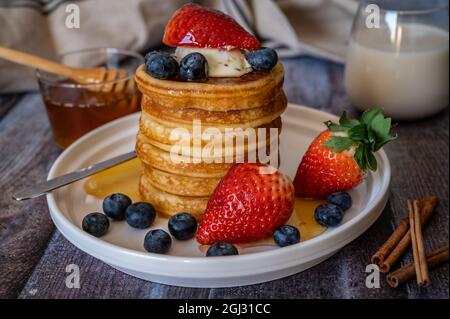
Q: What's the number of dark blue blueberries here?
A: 13